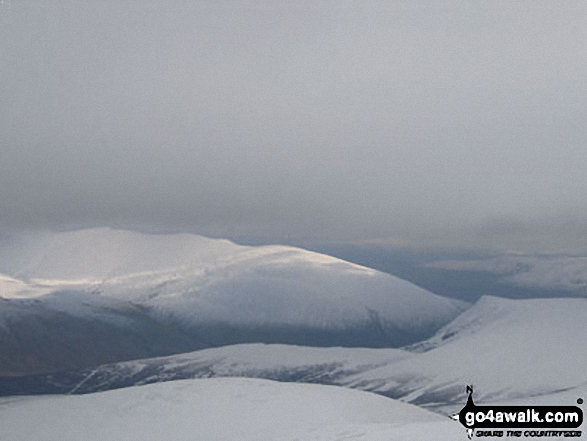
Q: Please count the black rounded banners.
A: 1